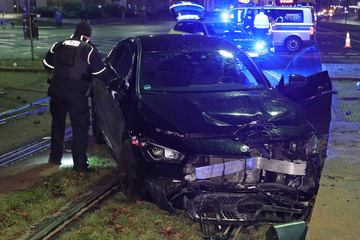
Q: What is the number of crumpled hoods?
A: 1